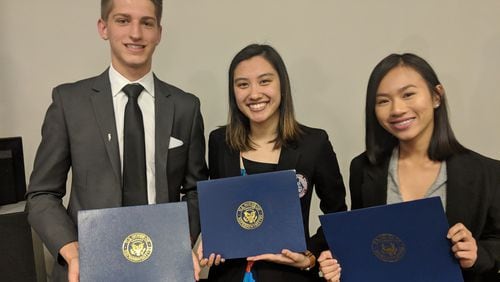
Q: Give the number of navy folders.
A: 3